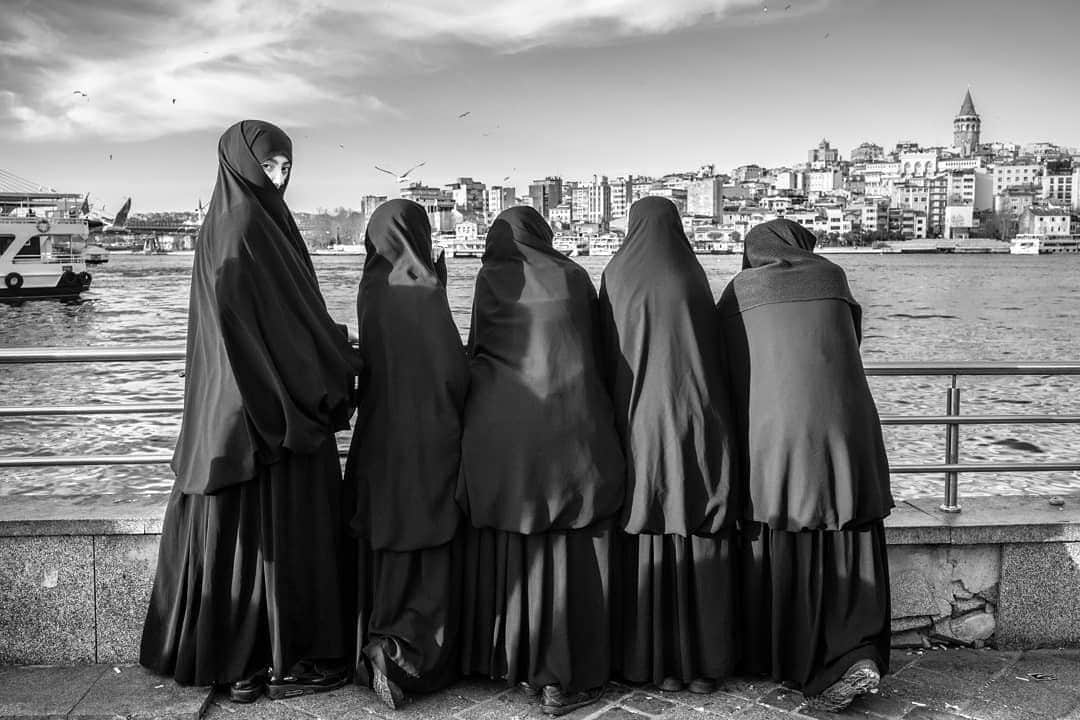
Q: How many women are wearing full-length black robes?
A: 5